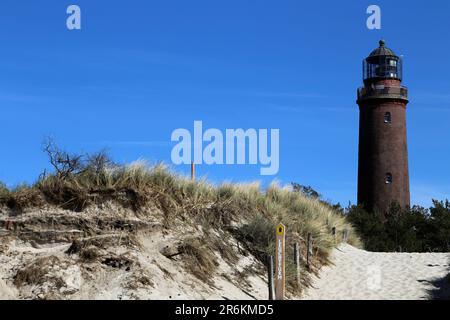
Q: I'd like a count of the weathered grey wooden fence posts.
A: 5